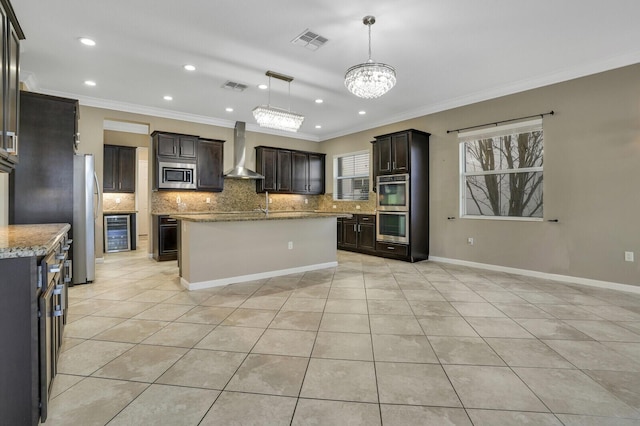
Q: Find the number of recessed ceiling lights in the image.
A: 9